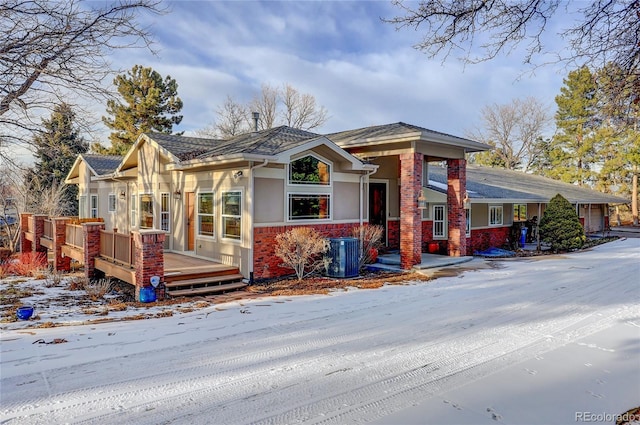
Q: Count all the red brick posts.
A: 7